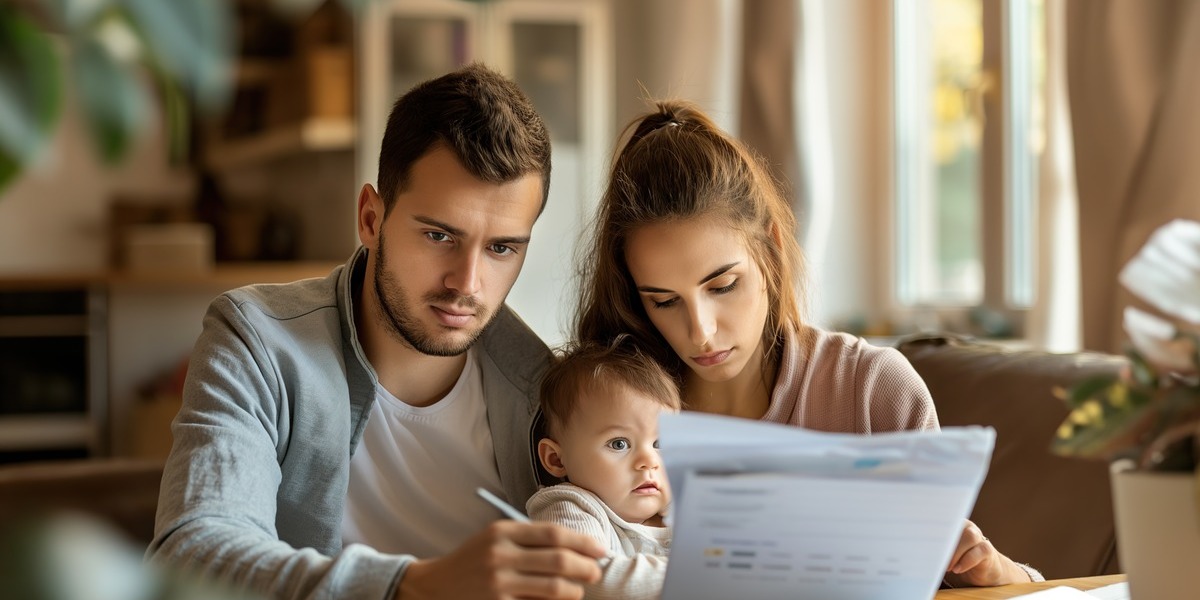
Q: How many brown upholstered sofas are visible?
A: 1